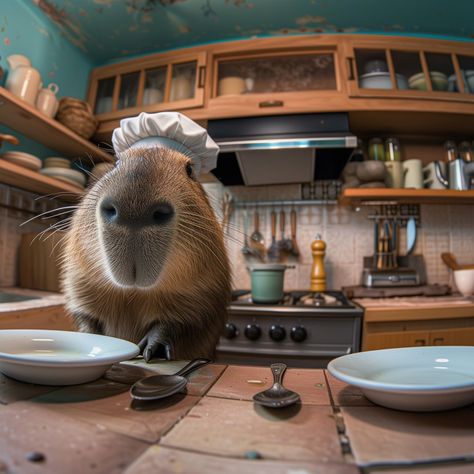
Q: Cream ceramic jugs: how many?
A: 2